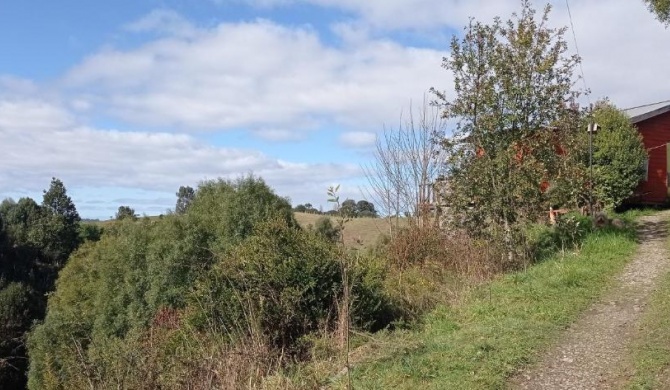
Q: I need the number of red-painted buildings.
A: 1